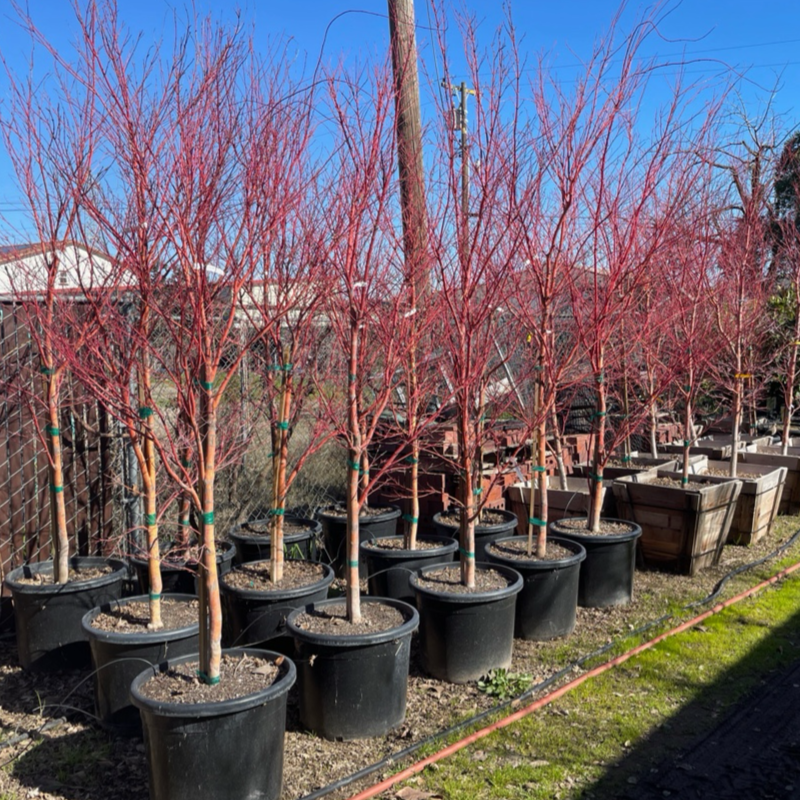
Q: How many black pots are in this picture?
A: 13